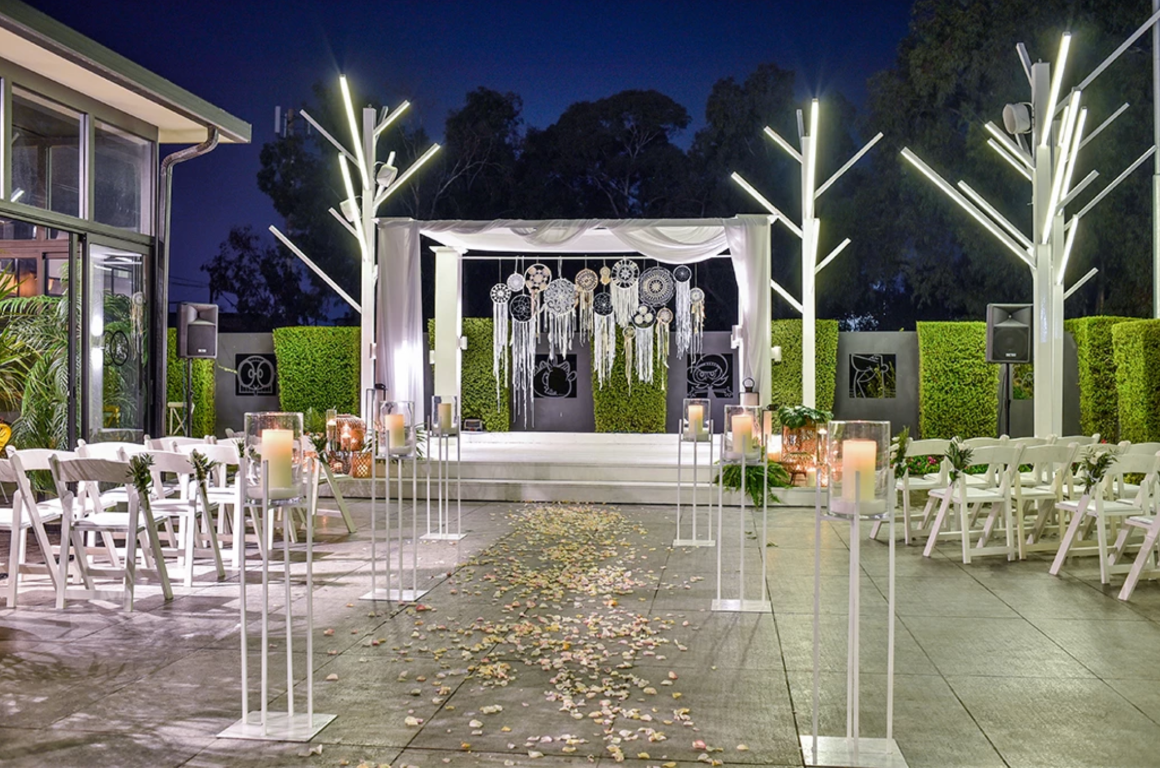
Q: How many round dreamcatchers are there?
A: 15